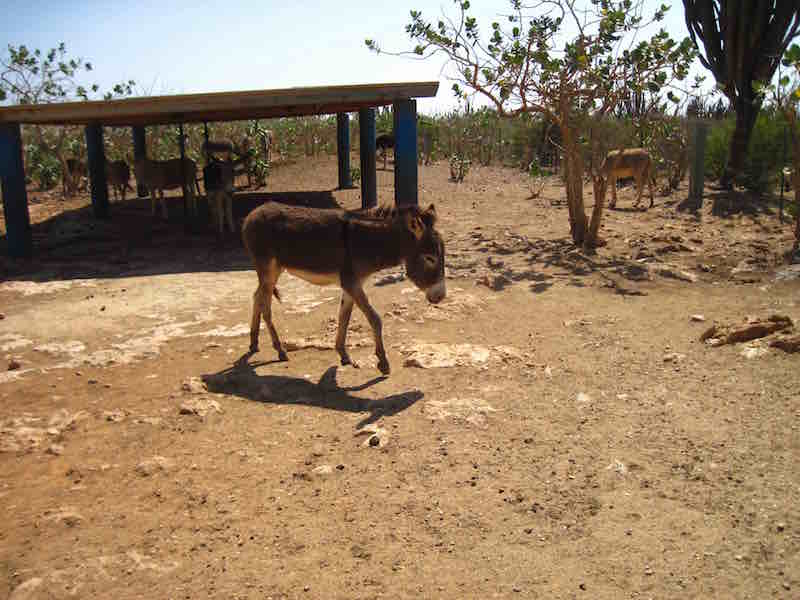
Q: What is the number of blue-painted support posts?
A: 6